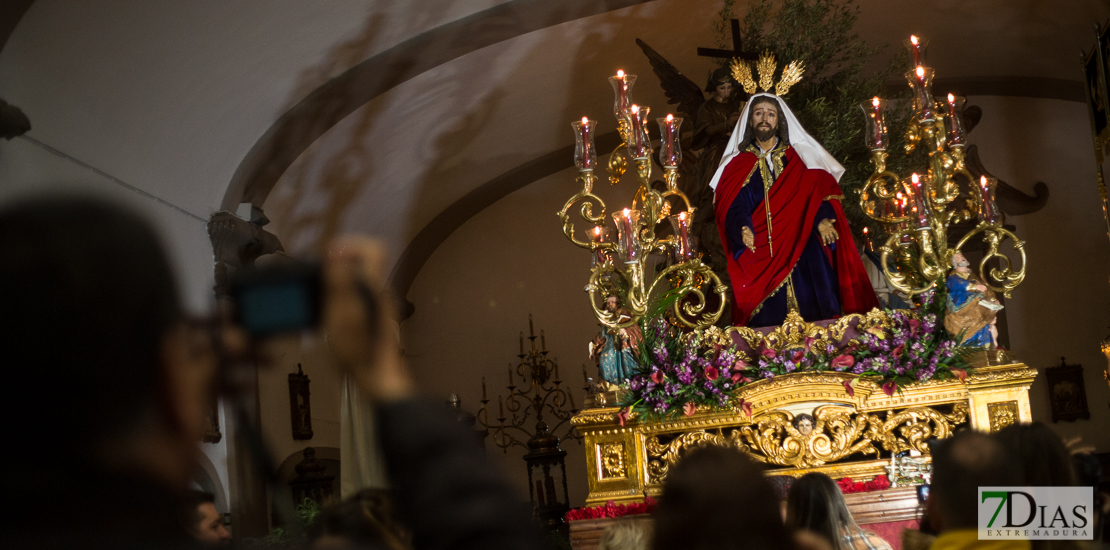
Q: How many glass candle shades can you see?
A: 14